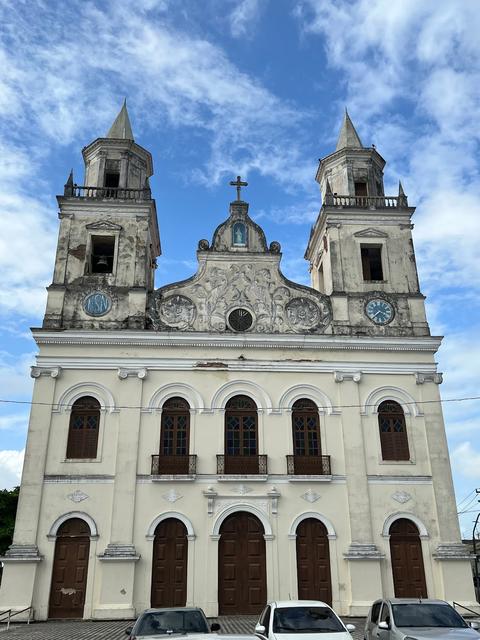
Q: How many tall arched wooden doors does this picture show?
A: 5